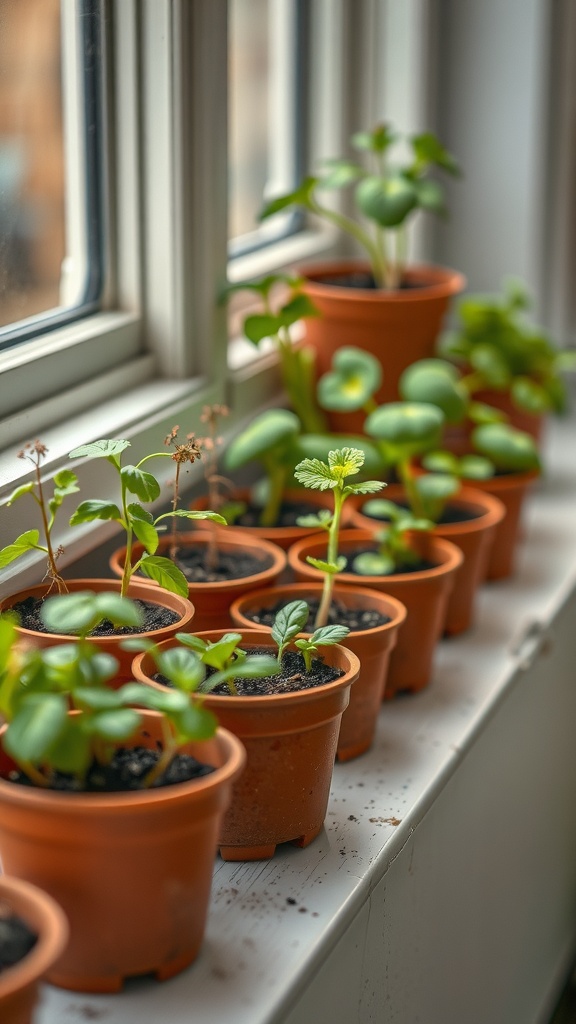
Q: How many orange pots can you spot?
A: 12